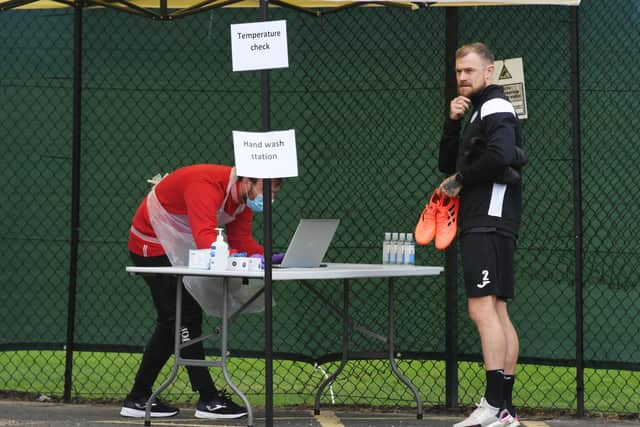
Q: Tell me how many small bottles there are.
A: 4